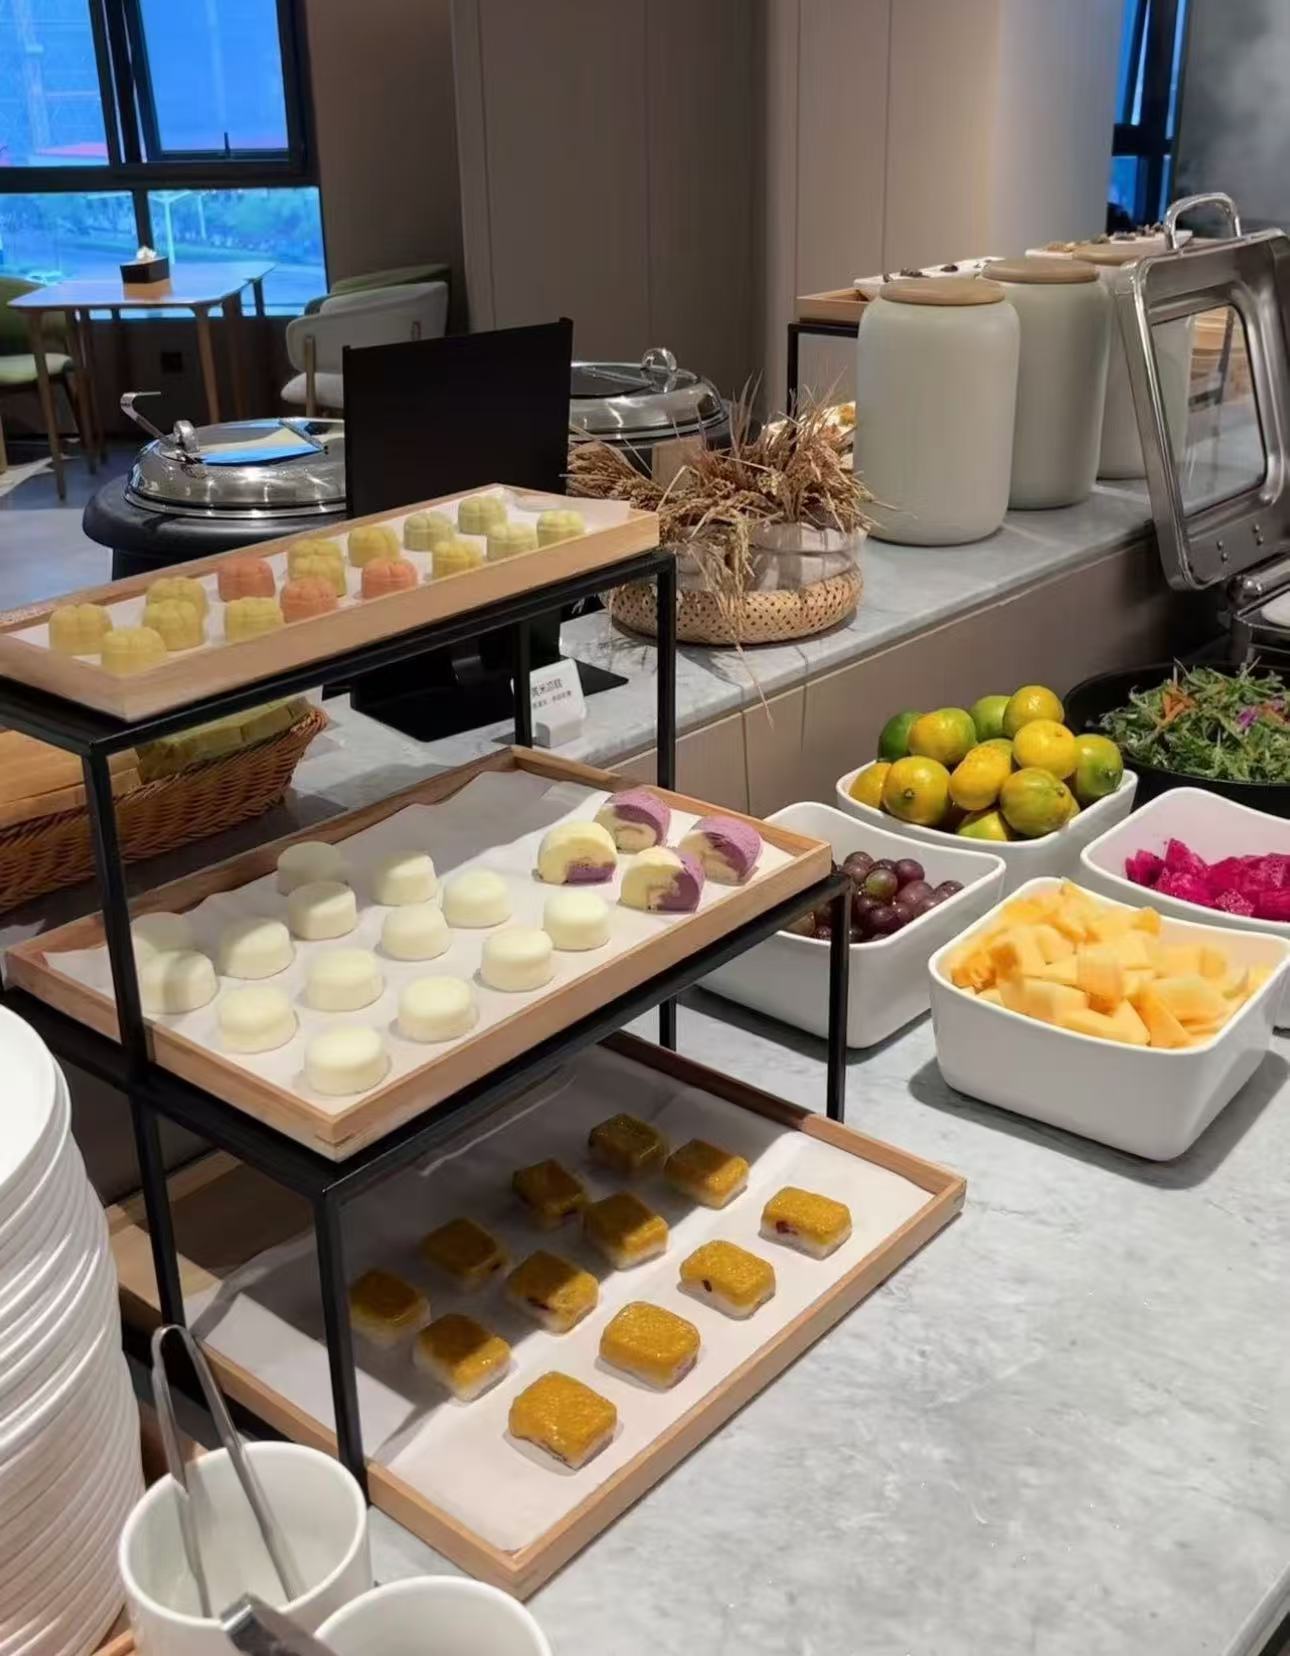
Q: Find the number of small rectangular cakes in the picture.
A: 12